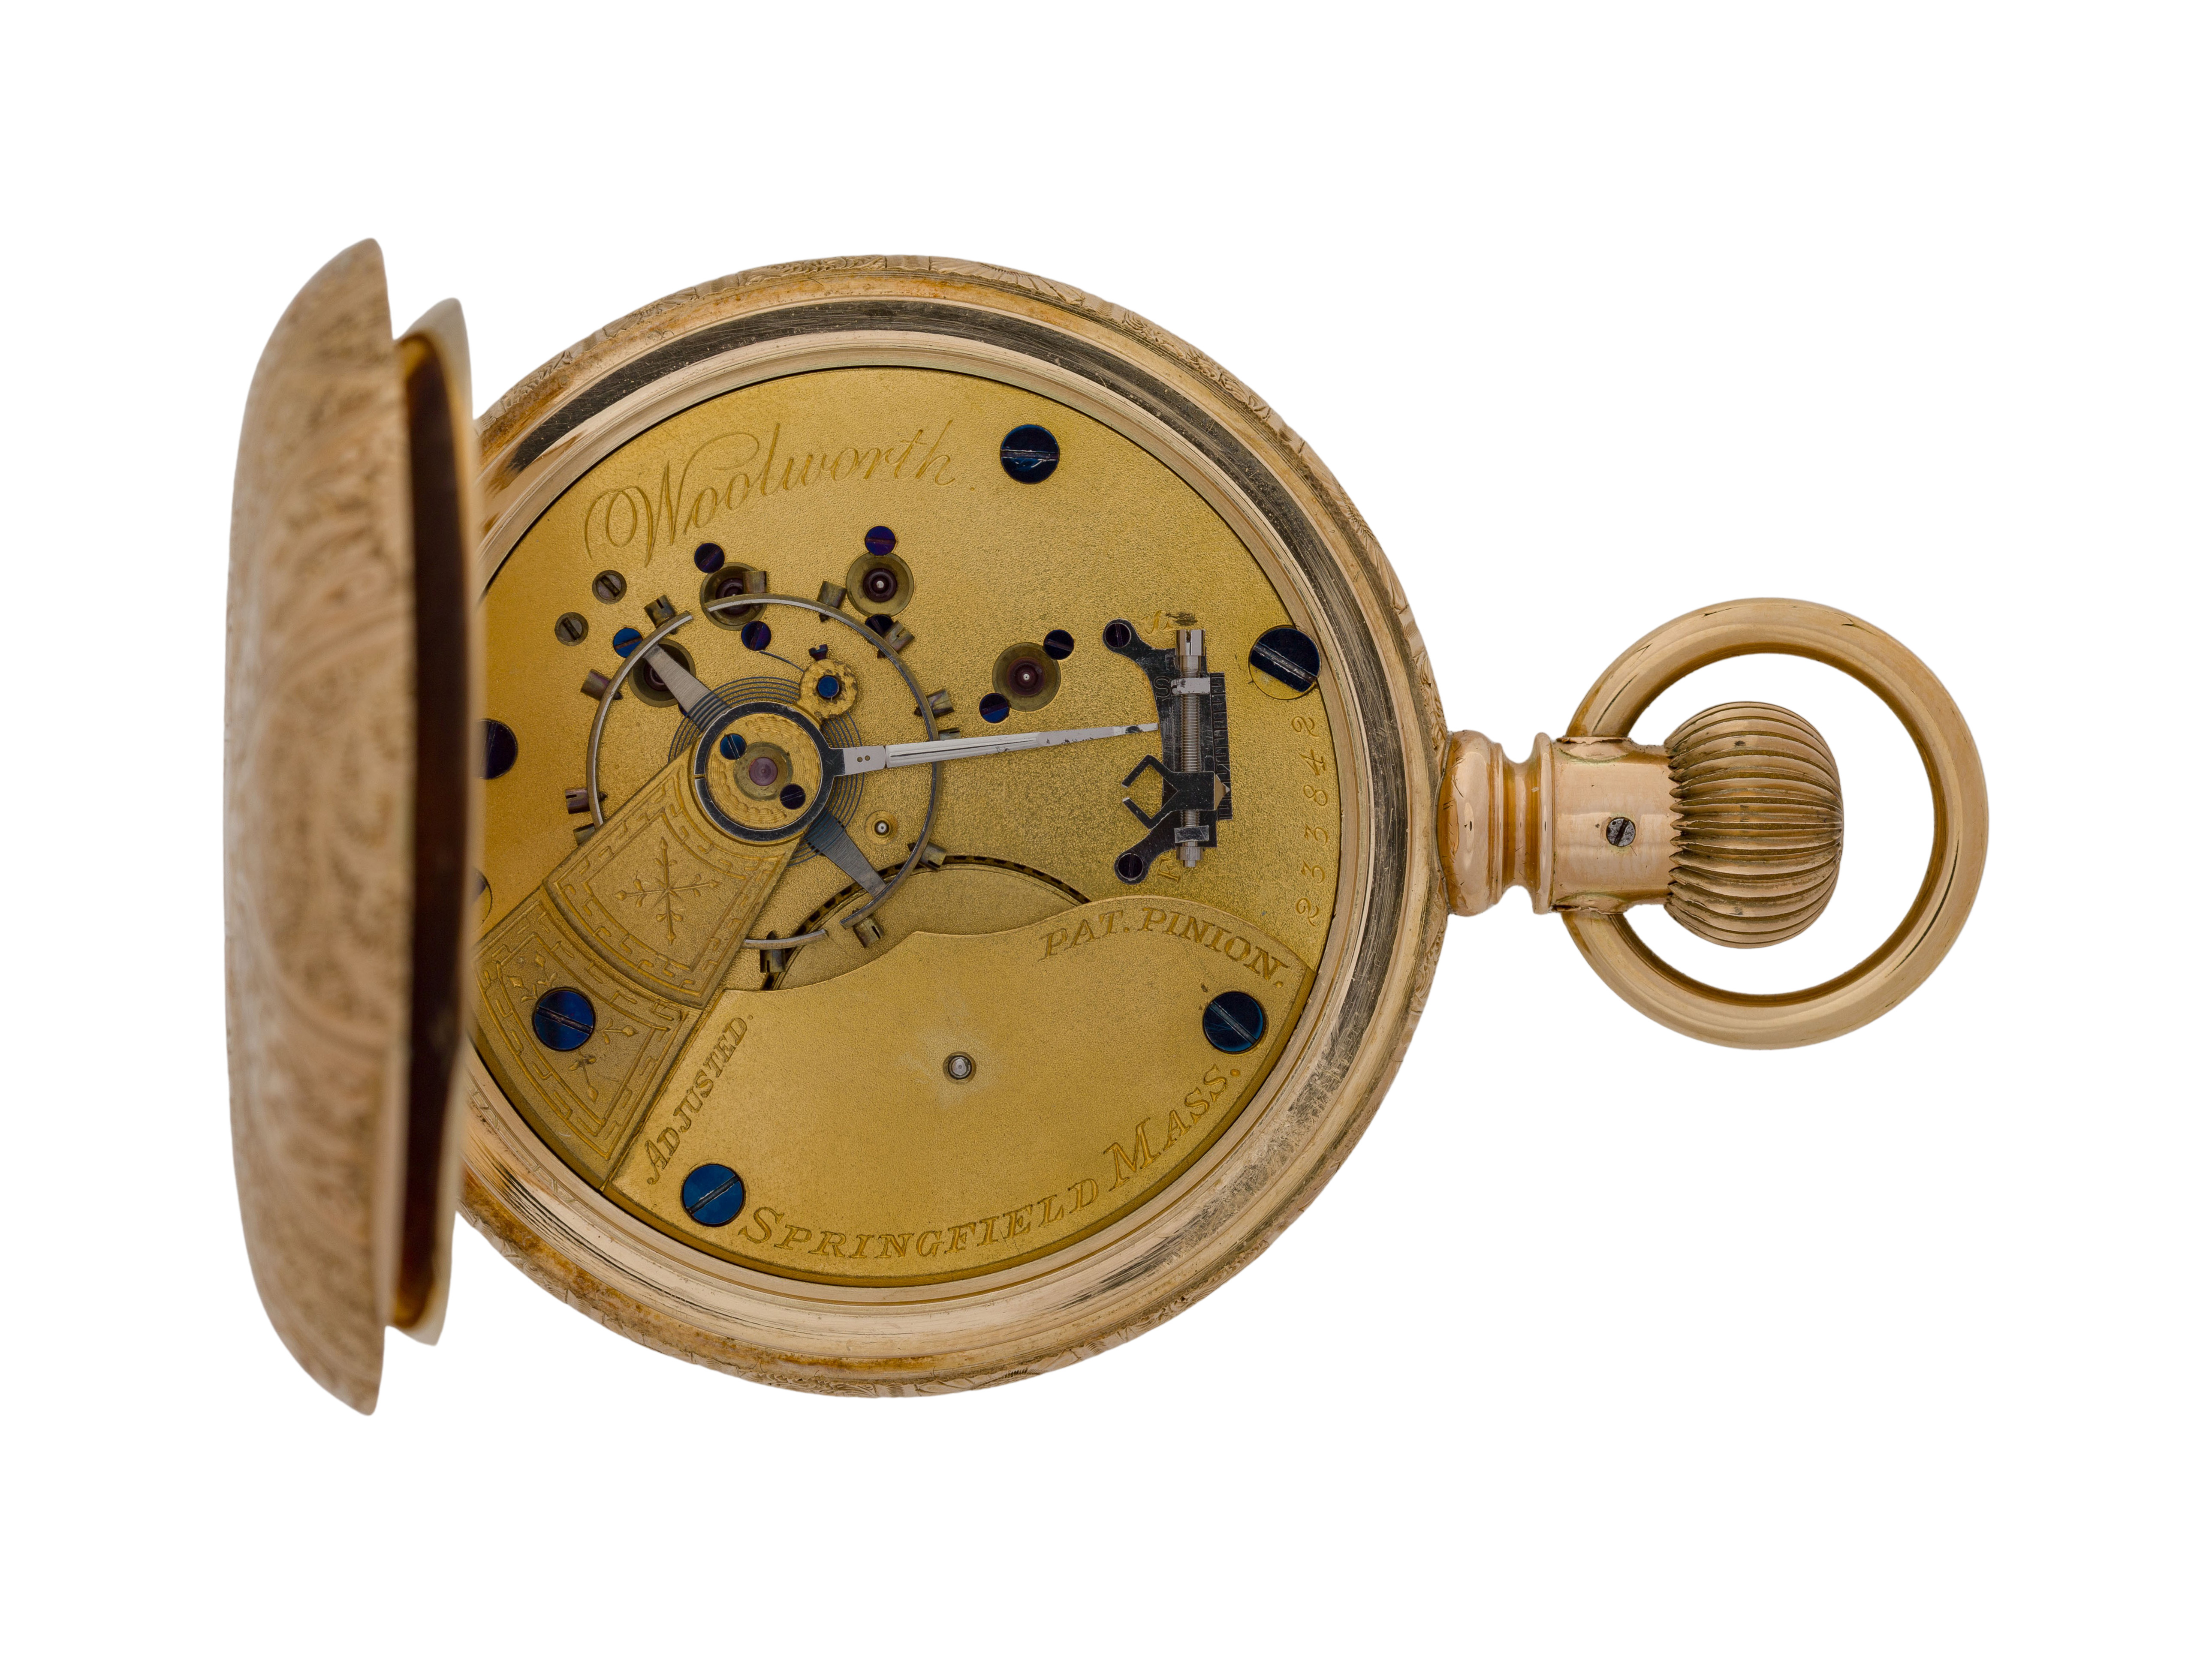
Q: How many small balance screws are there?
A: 12